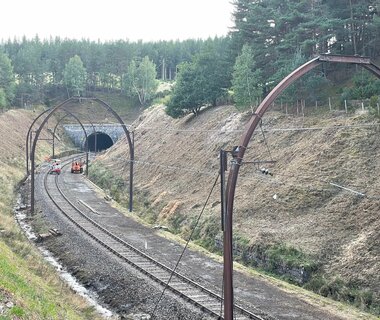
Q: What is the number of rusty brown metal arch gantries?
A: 4